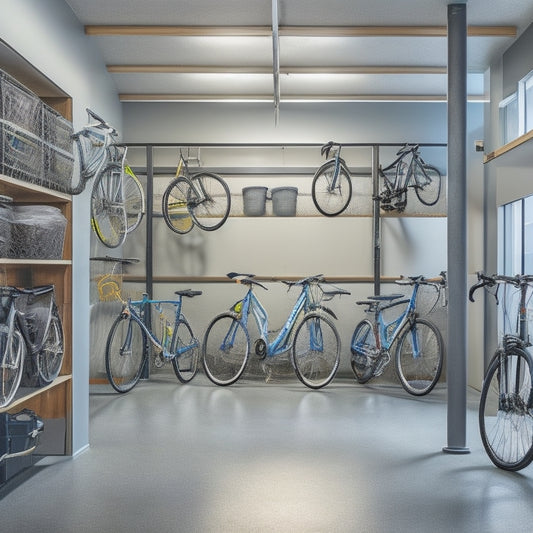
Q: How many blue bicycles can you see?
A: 3